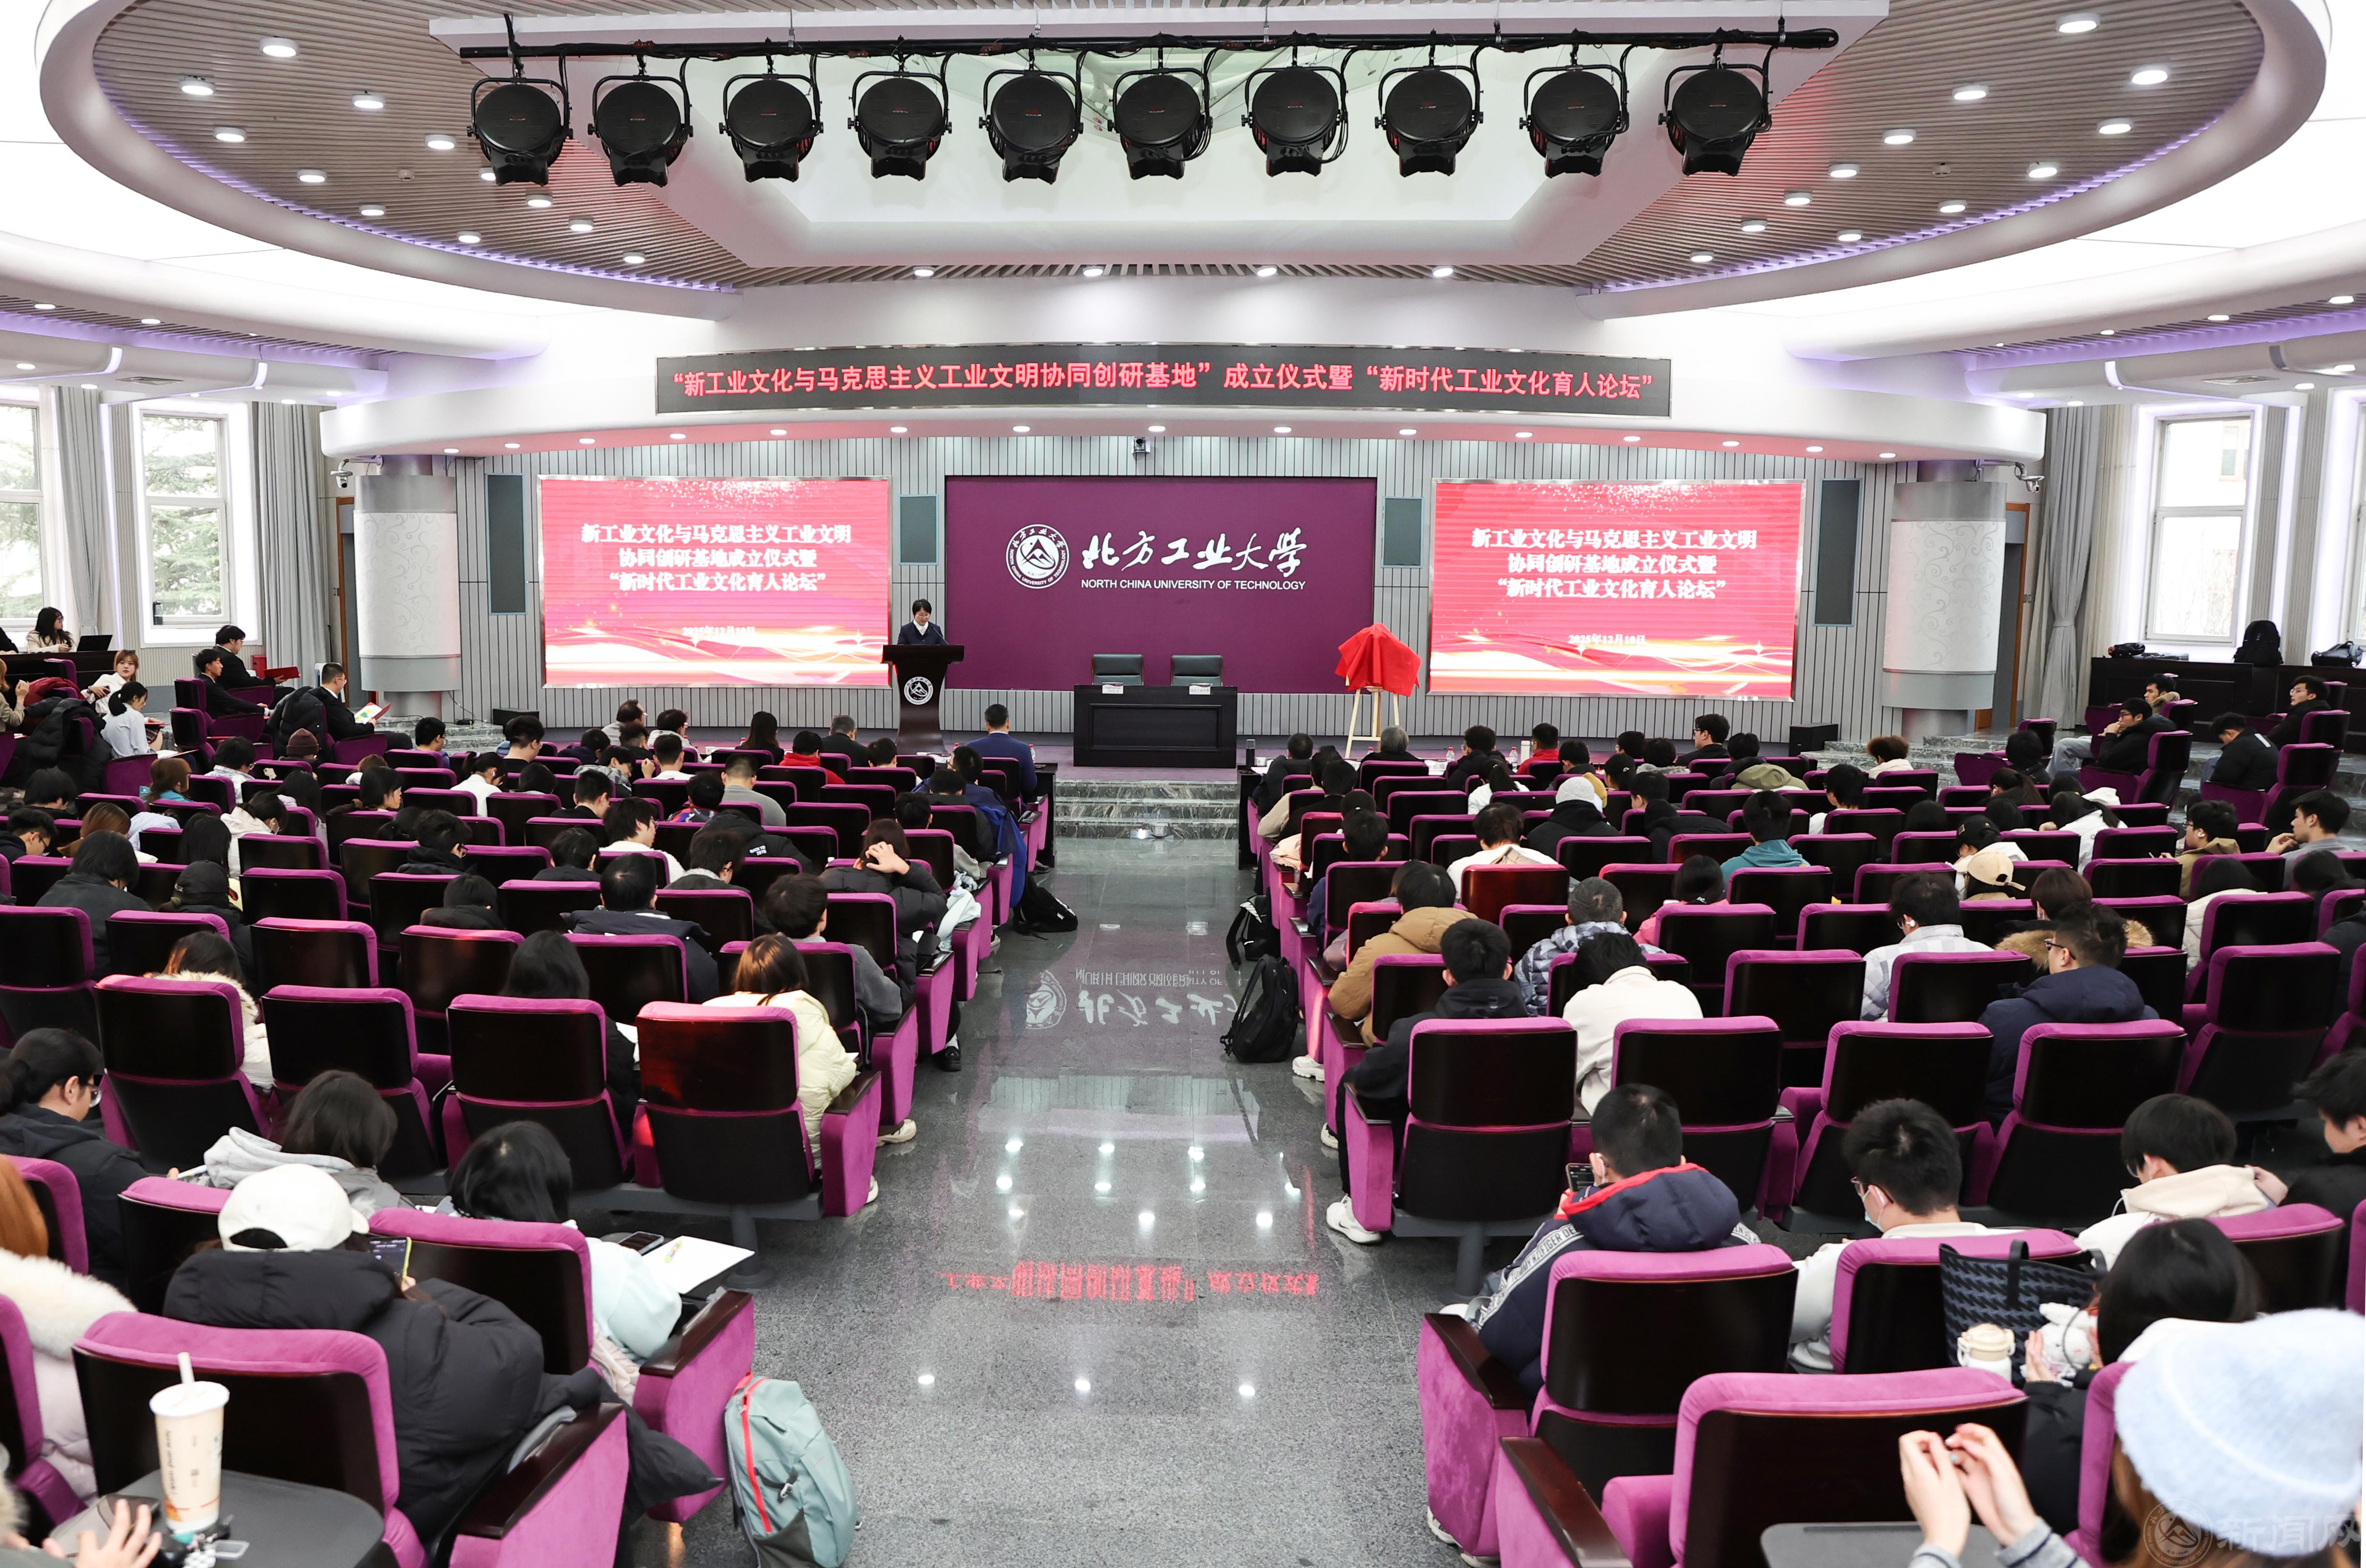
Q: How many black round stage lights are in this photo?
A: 10